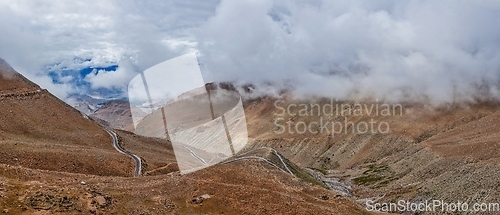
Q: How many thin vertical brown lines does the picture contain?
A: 3